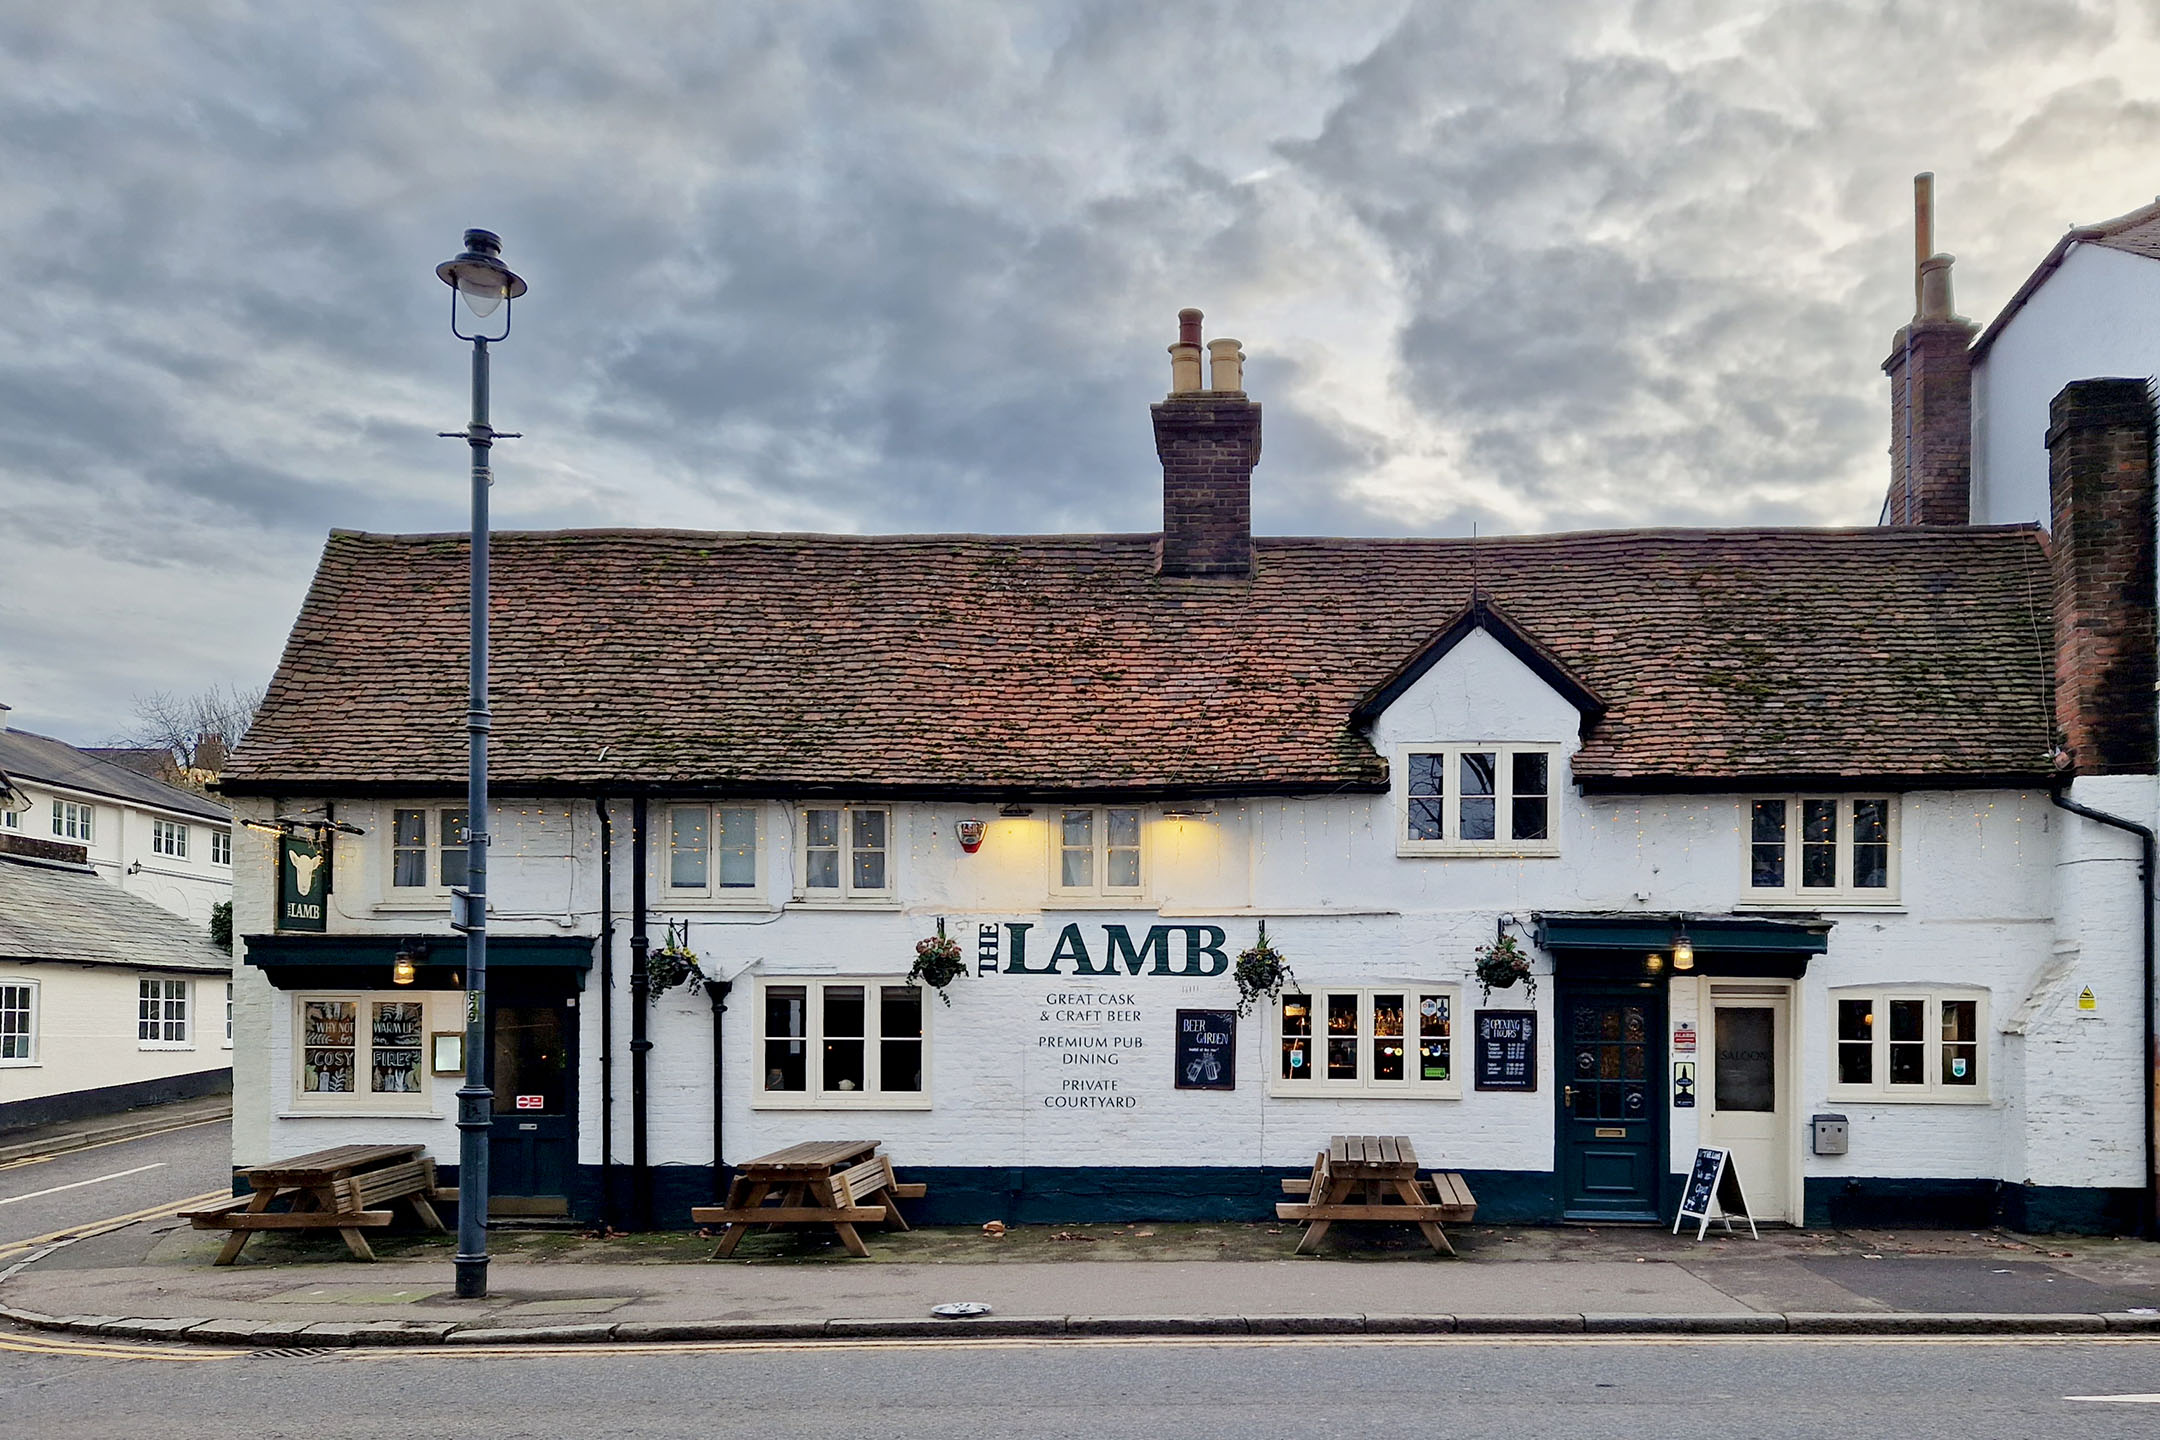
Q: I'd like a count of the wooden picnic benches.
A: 3